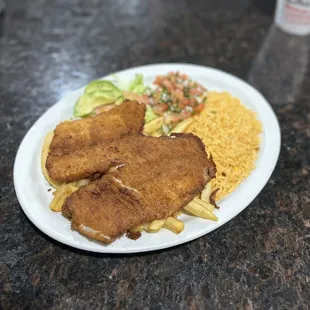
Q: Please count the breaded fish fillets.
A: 2